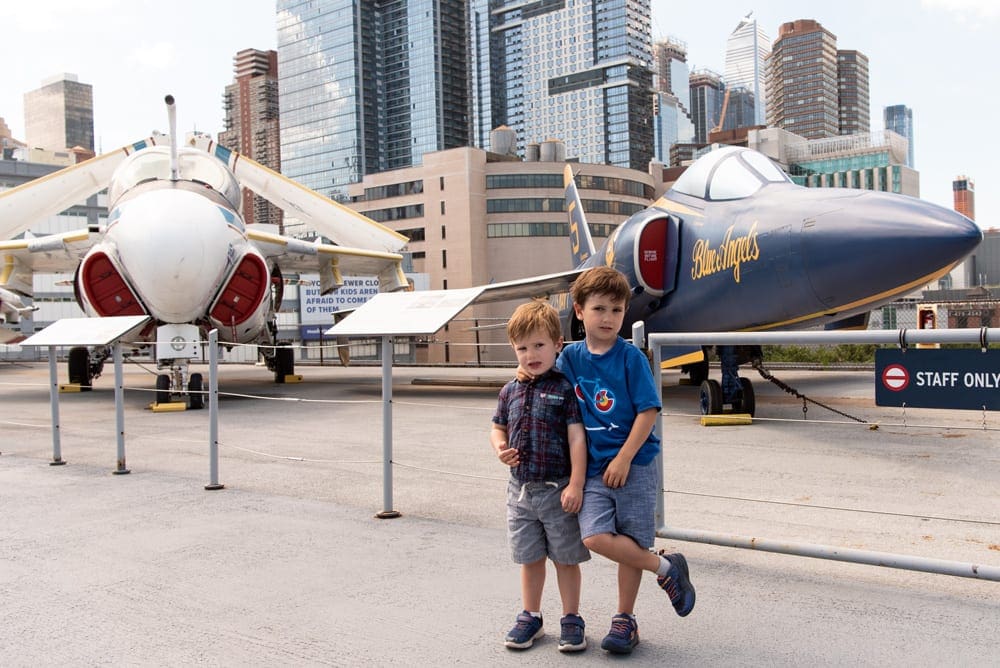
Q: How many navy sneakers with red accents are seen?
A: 2